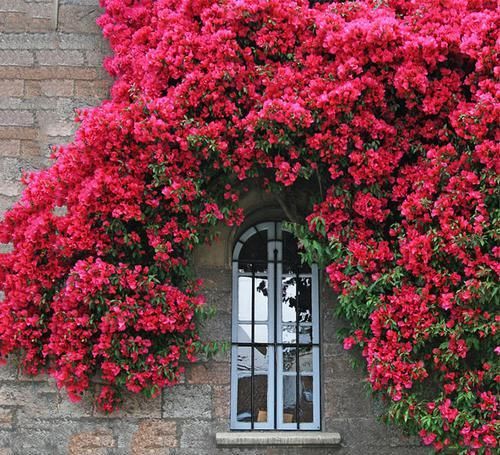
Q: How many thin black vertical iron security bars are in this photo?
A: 3